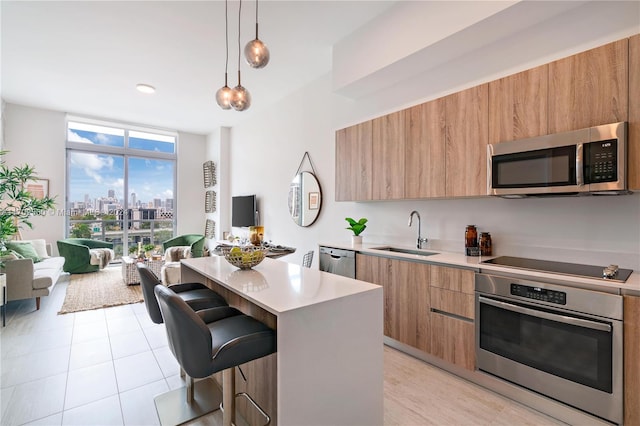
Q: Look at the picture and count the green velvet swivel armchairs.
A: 2